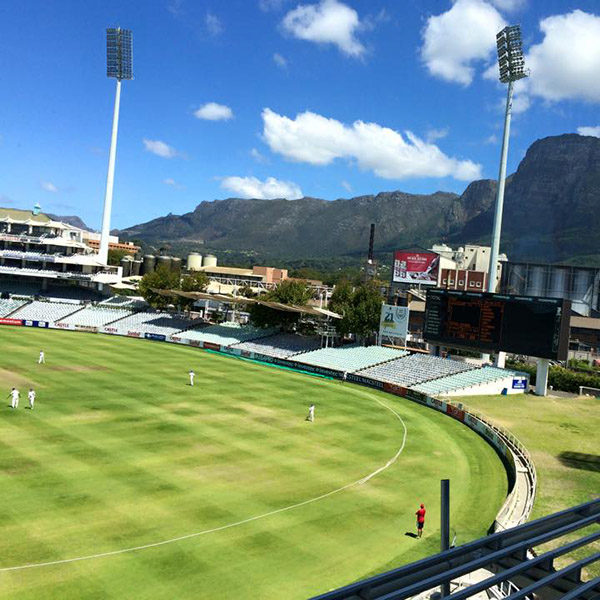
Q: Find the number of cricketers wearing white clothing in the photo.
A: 5